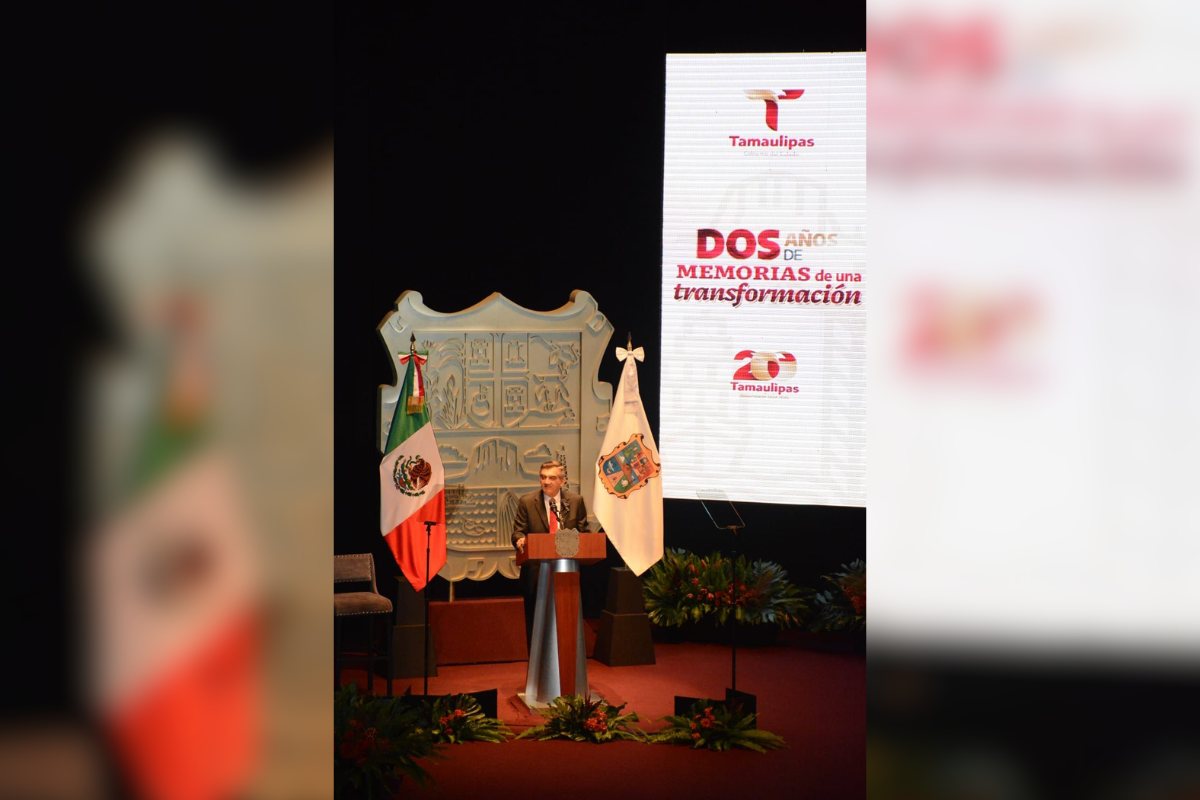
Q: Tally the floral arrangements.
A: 6